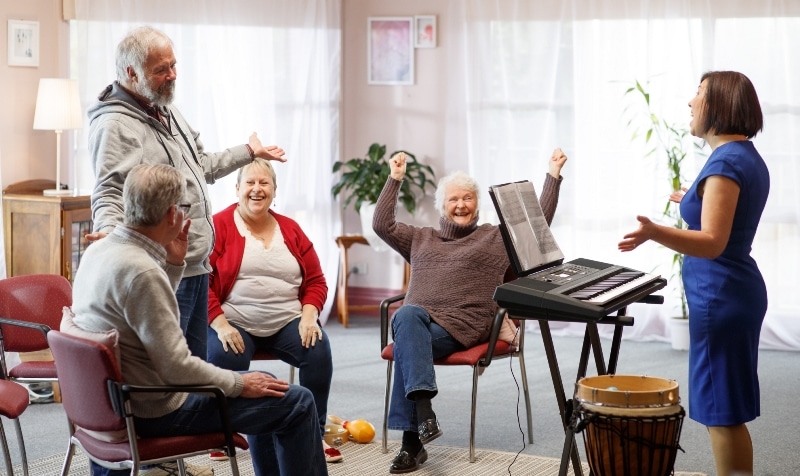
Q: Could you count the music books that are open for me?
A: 1